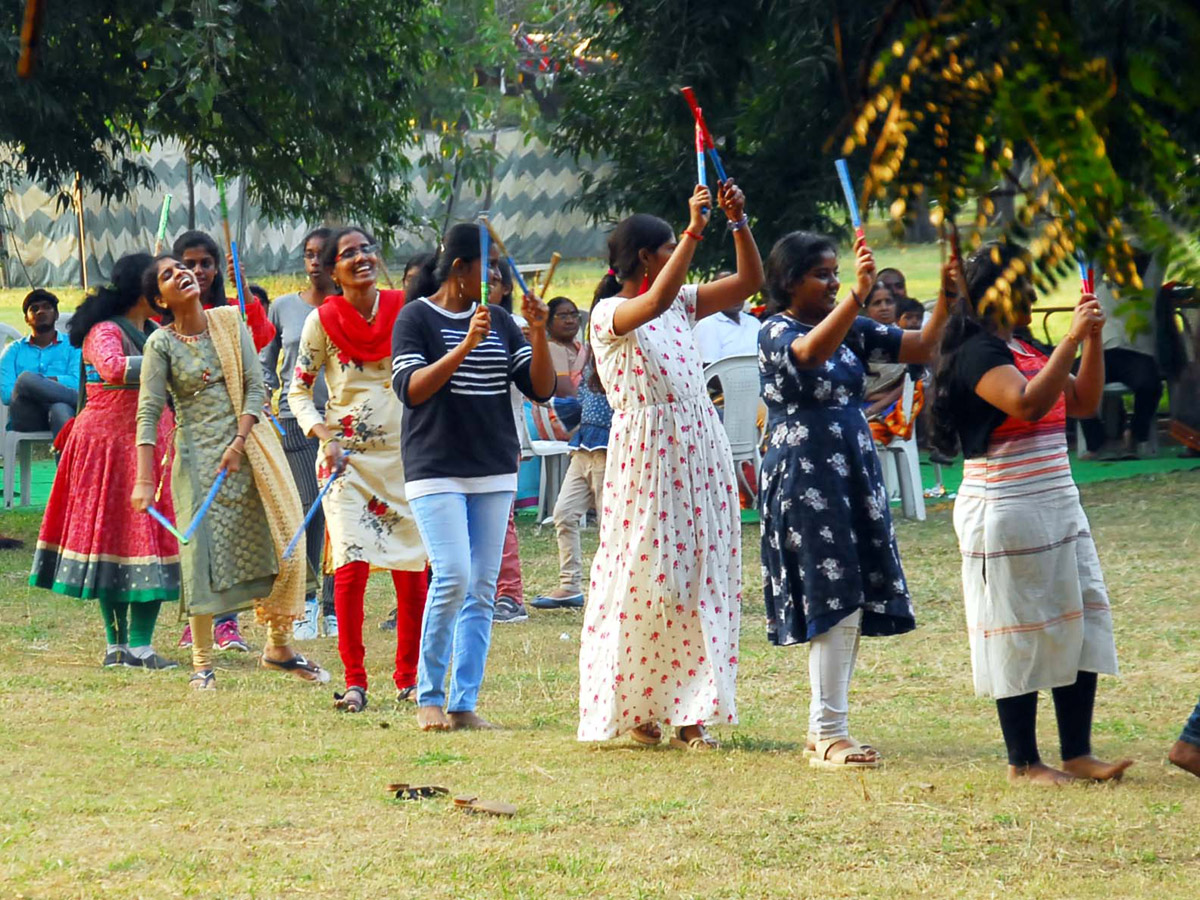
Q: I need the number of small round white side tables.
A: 0